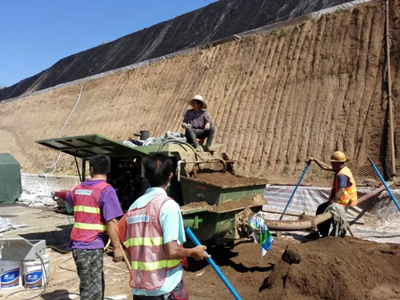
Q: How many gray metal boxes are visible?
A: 1